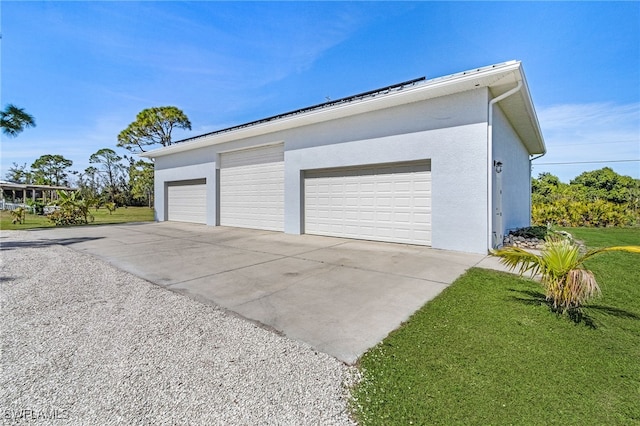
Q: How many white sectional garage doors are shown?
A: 3